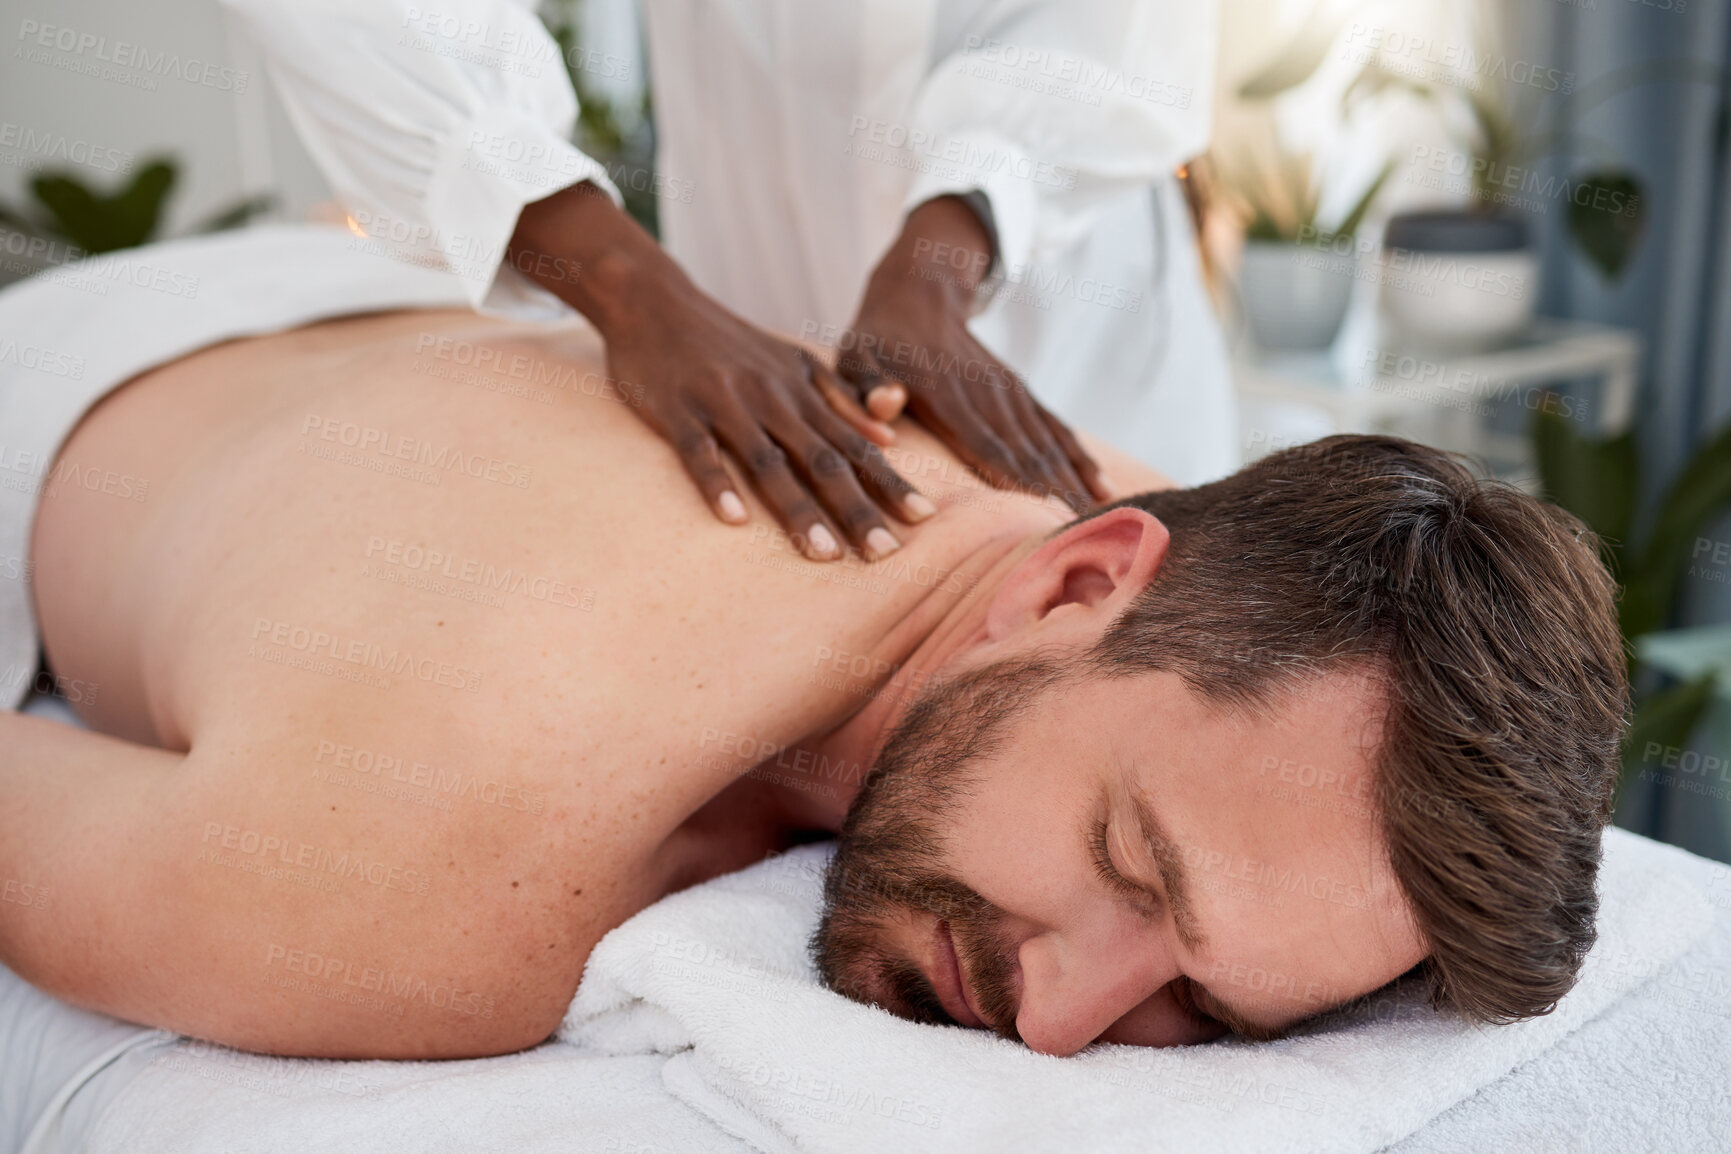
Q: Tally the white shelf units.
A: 1